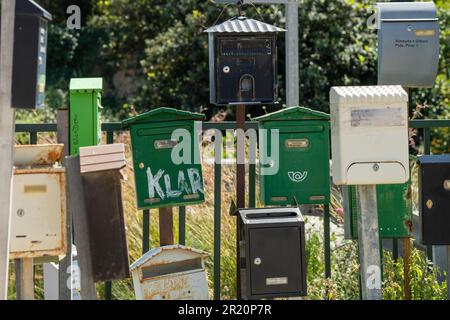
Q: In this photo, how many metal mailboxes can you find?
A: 13